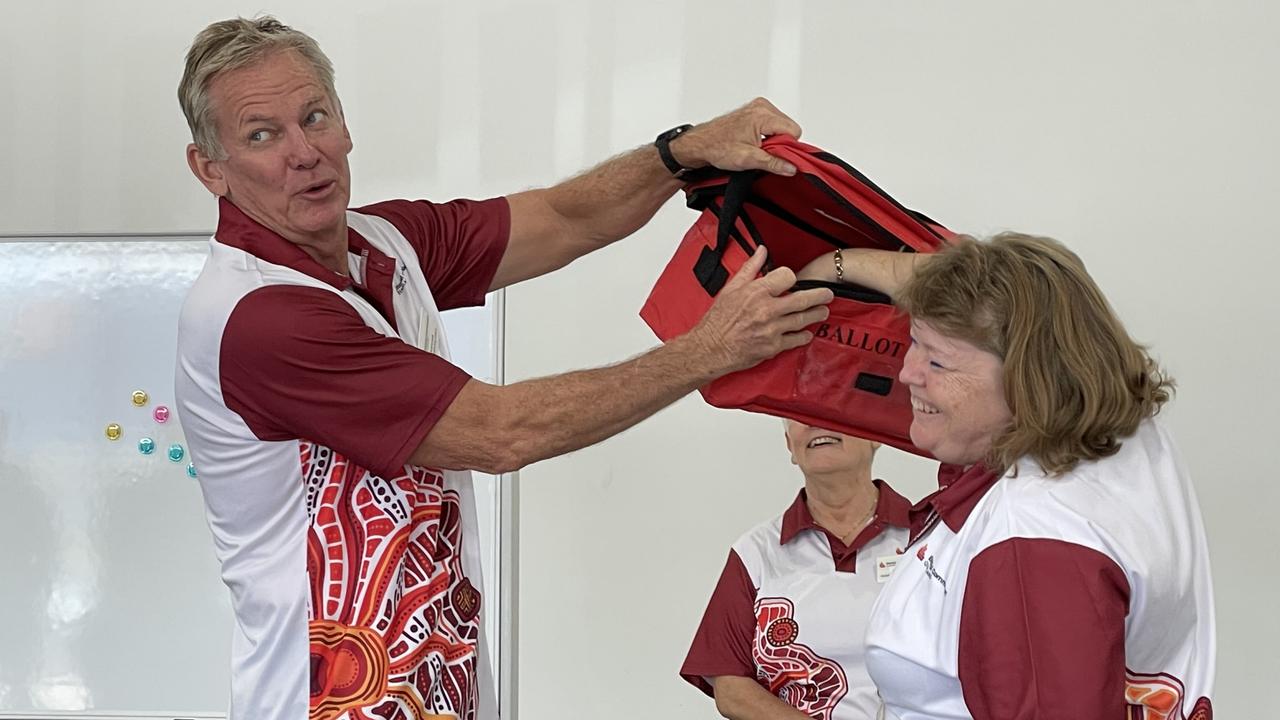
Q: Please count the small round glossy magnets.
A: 6